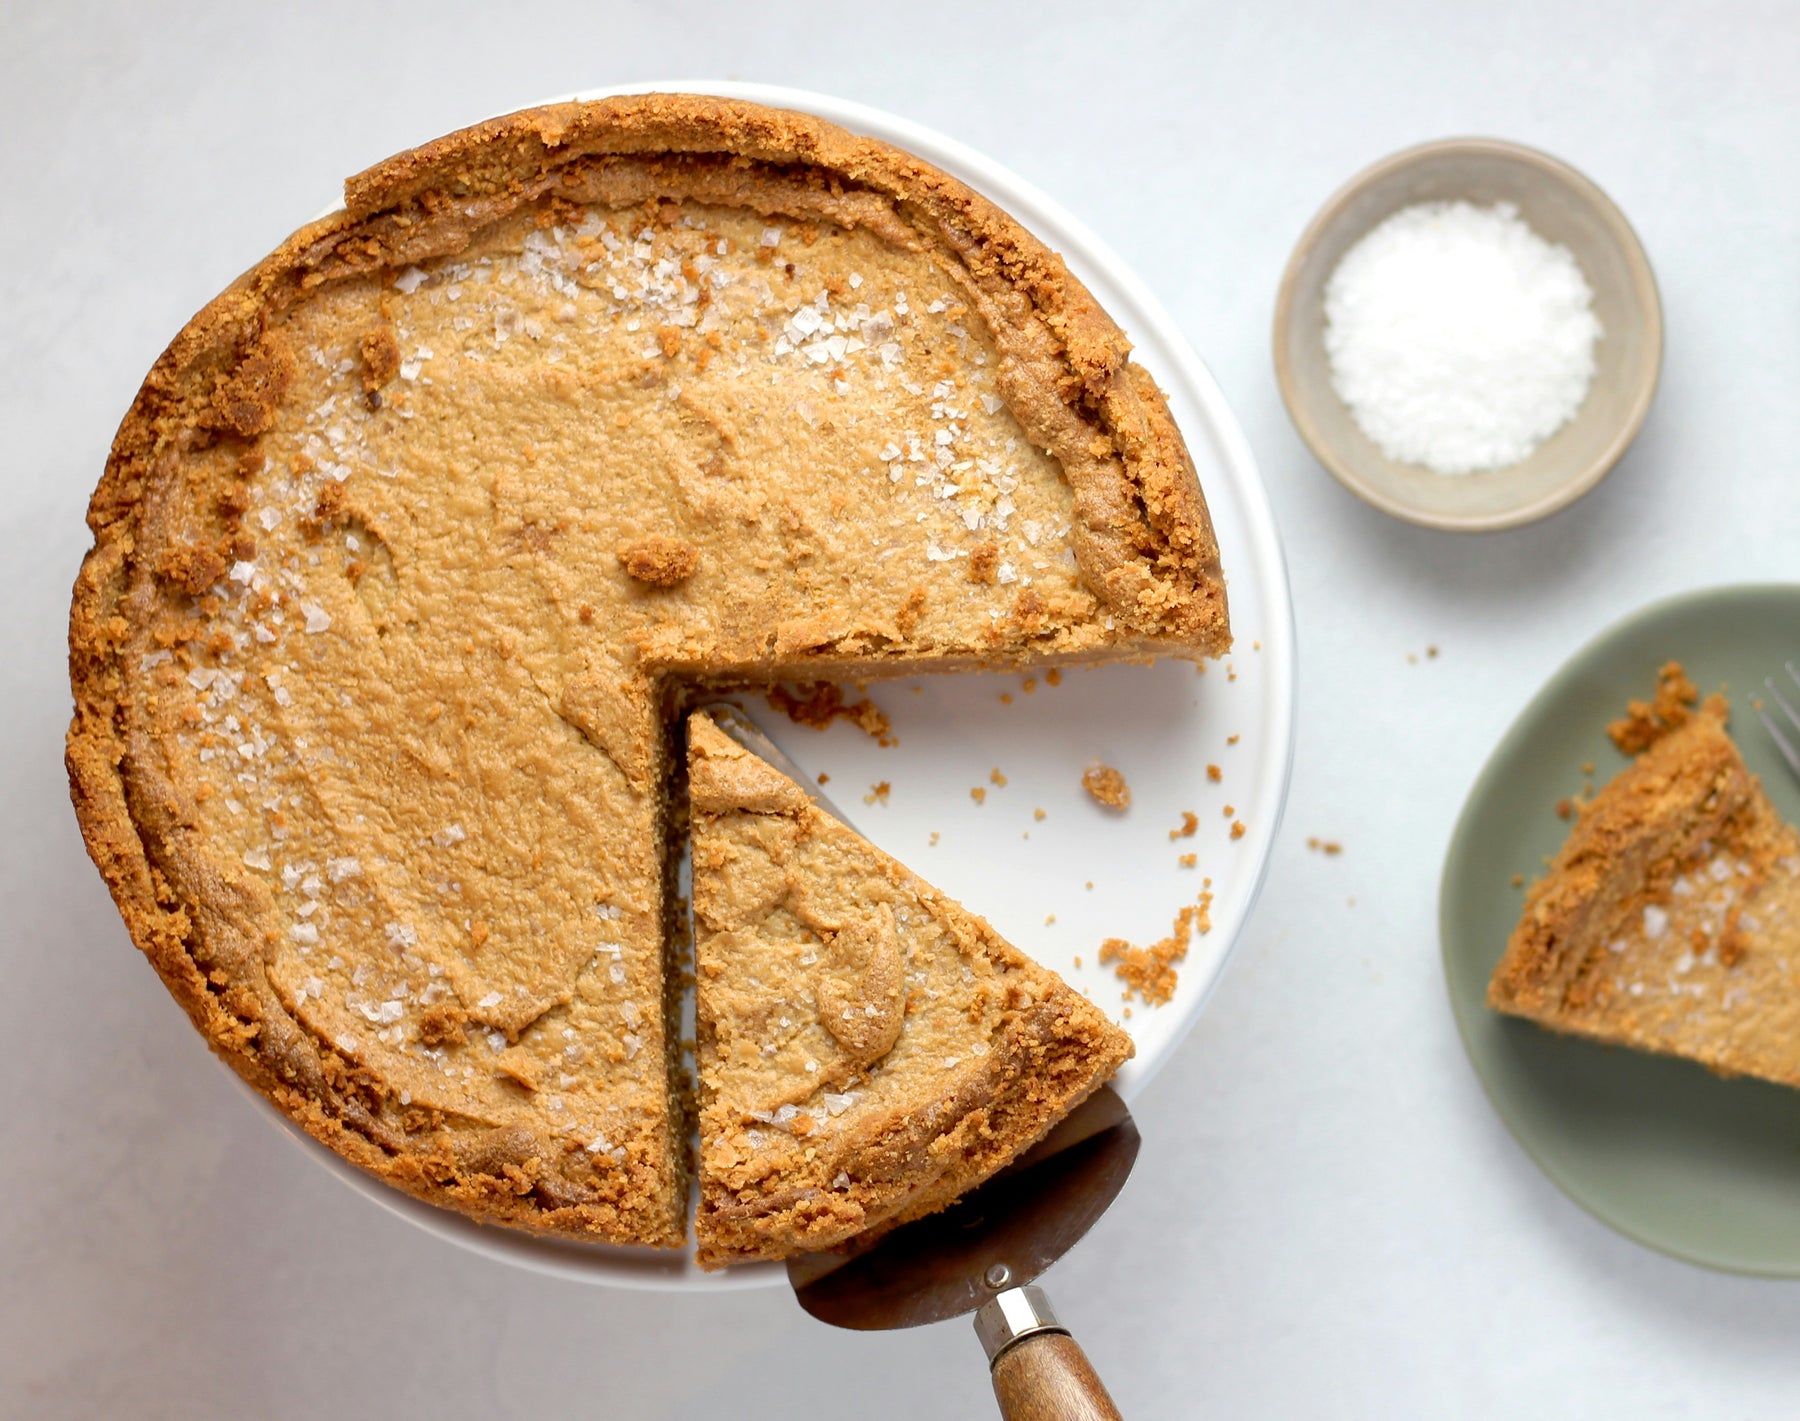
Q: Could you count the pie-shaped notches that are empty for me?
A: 1